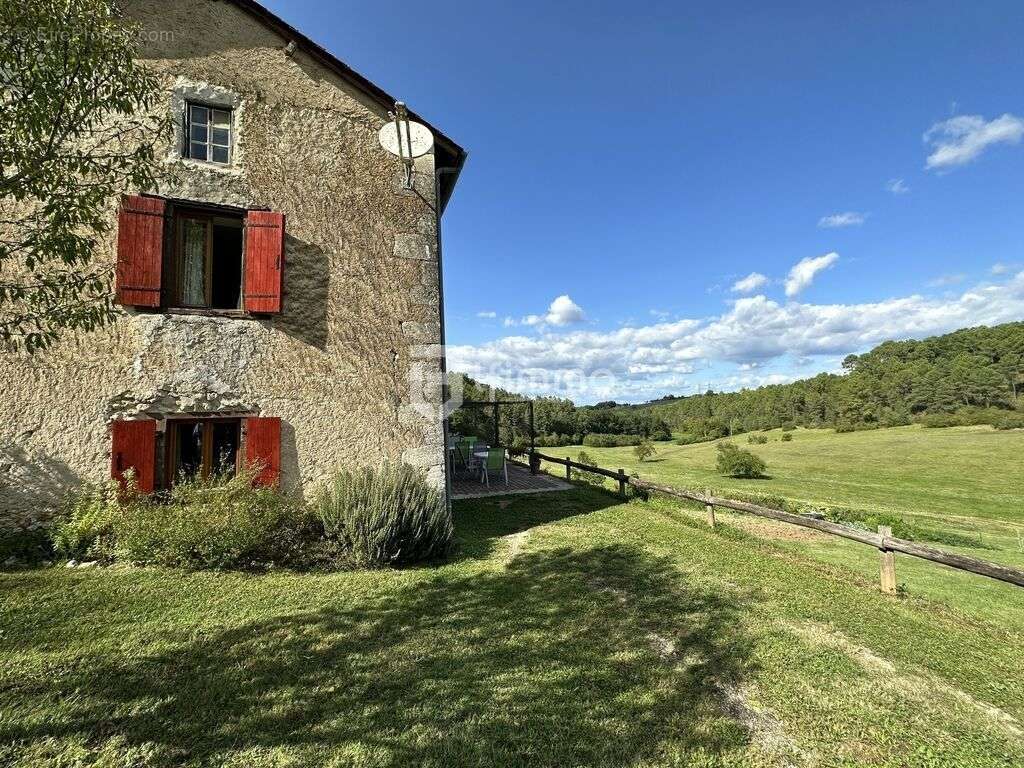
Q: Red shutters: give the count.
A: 4